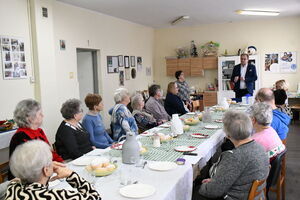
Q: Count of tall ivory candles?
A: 0